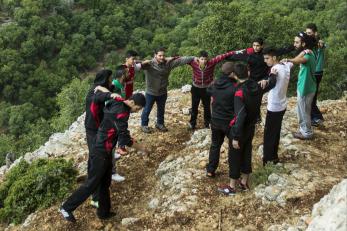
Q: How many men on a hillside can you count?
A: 12